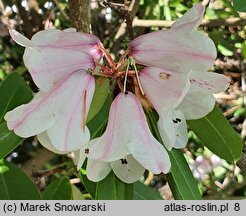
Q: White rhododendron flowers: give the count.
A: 5